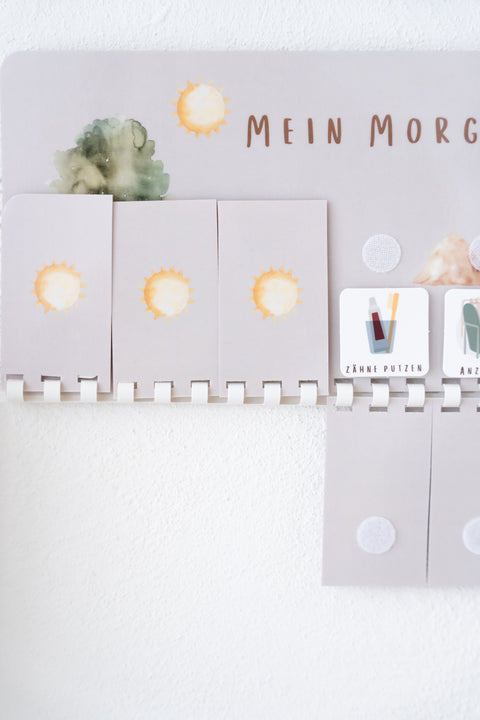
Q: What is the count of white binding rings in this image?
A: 13